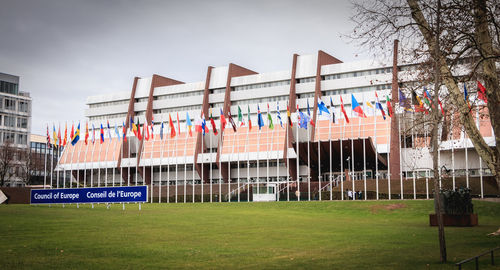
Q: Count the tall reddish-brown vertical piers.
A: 7